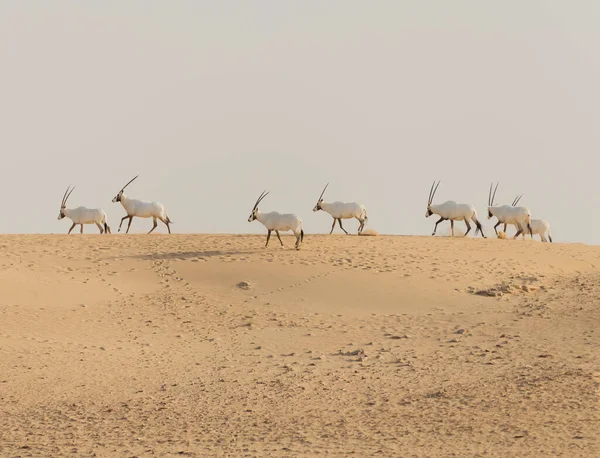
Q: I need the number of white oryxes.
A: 7